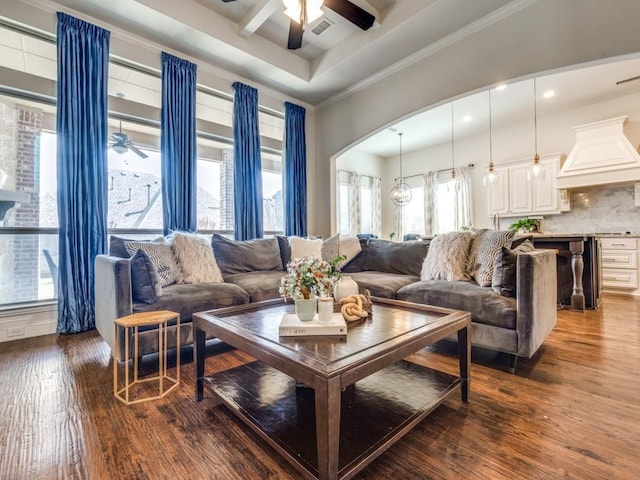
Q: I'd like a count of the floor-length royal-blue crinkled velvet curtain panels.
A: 4